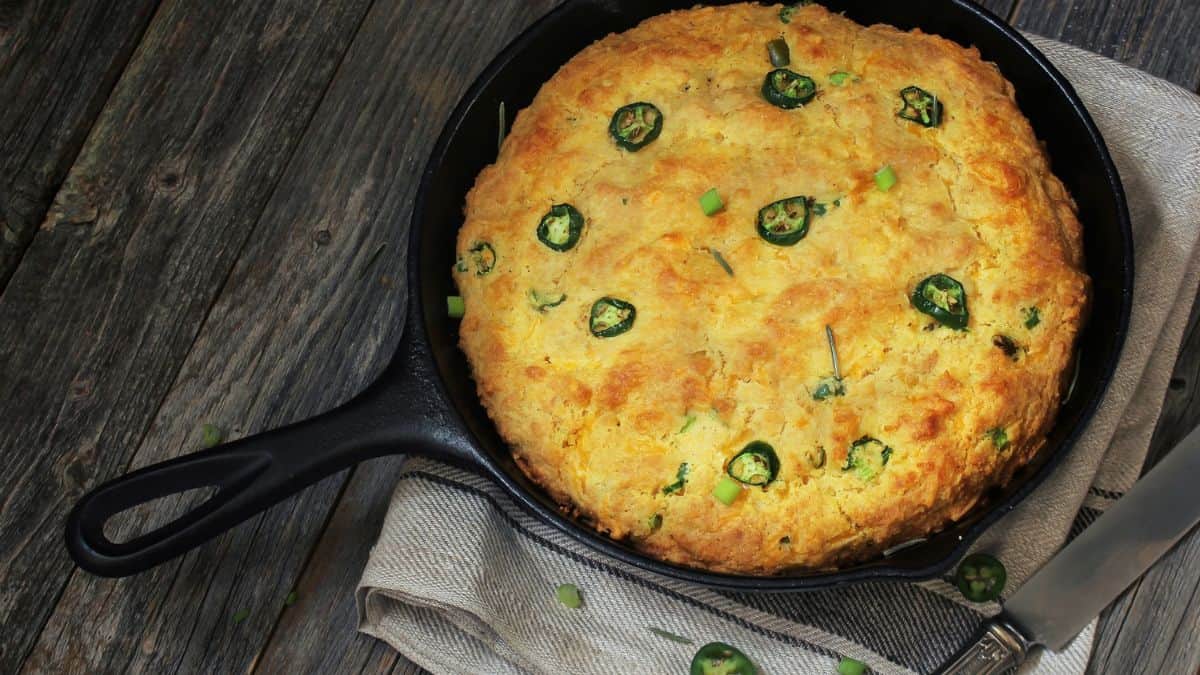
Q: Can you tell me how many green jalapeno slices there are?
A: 12